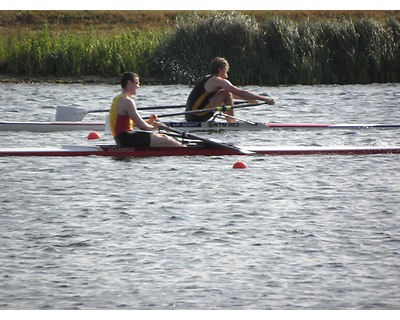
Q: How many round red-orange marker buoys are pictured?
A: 2